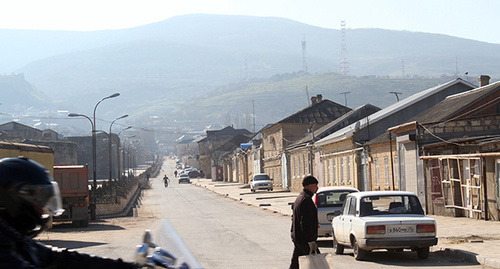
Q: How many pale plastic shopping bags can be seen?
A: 1